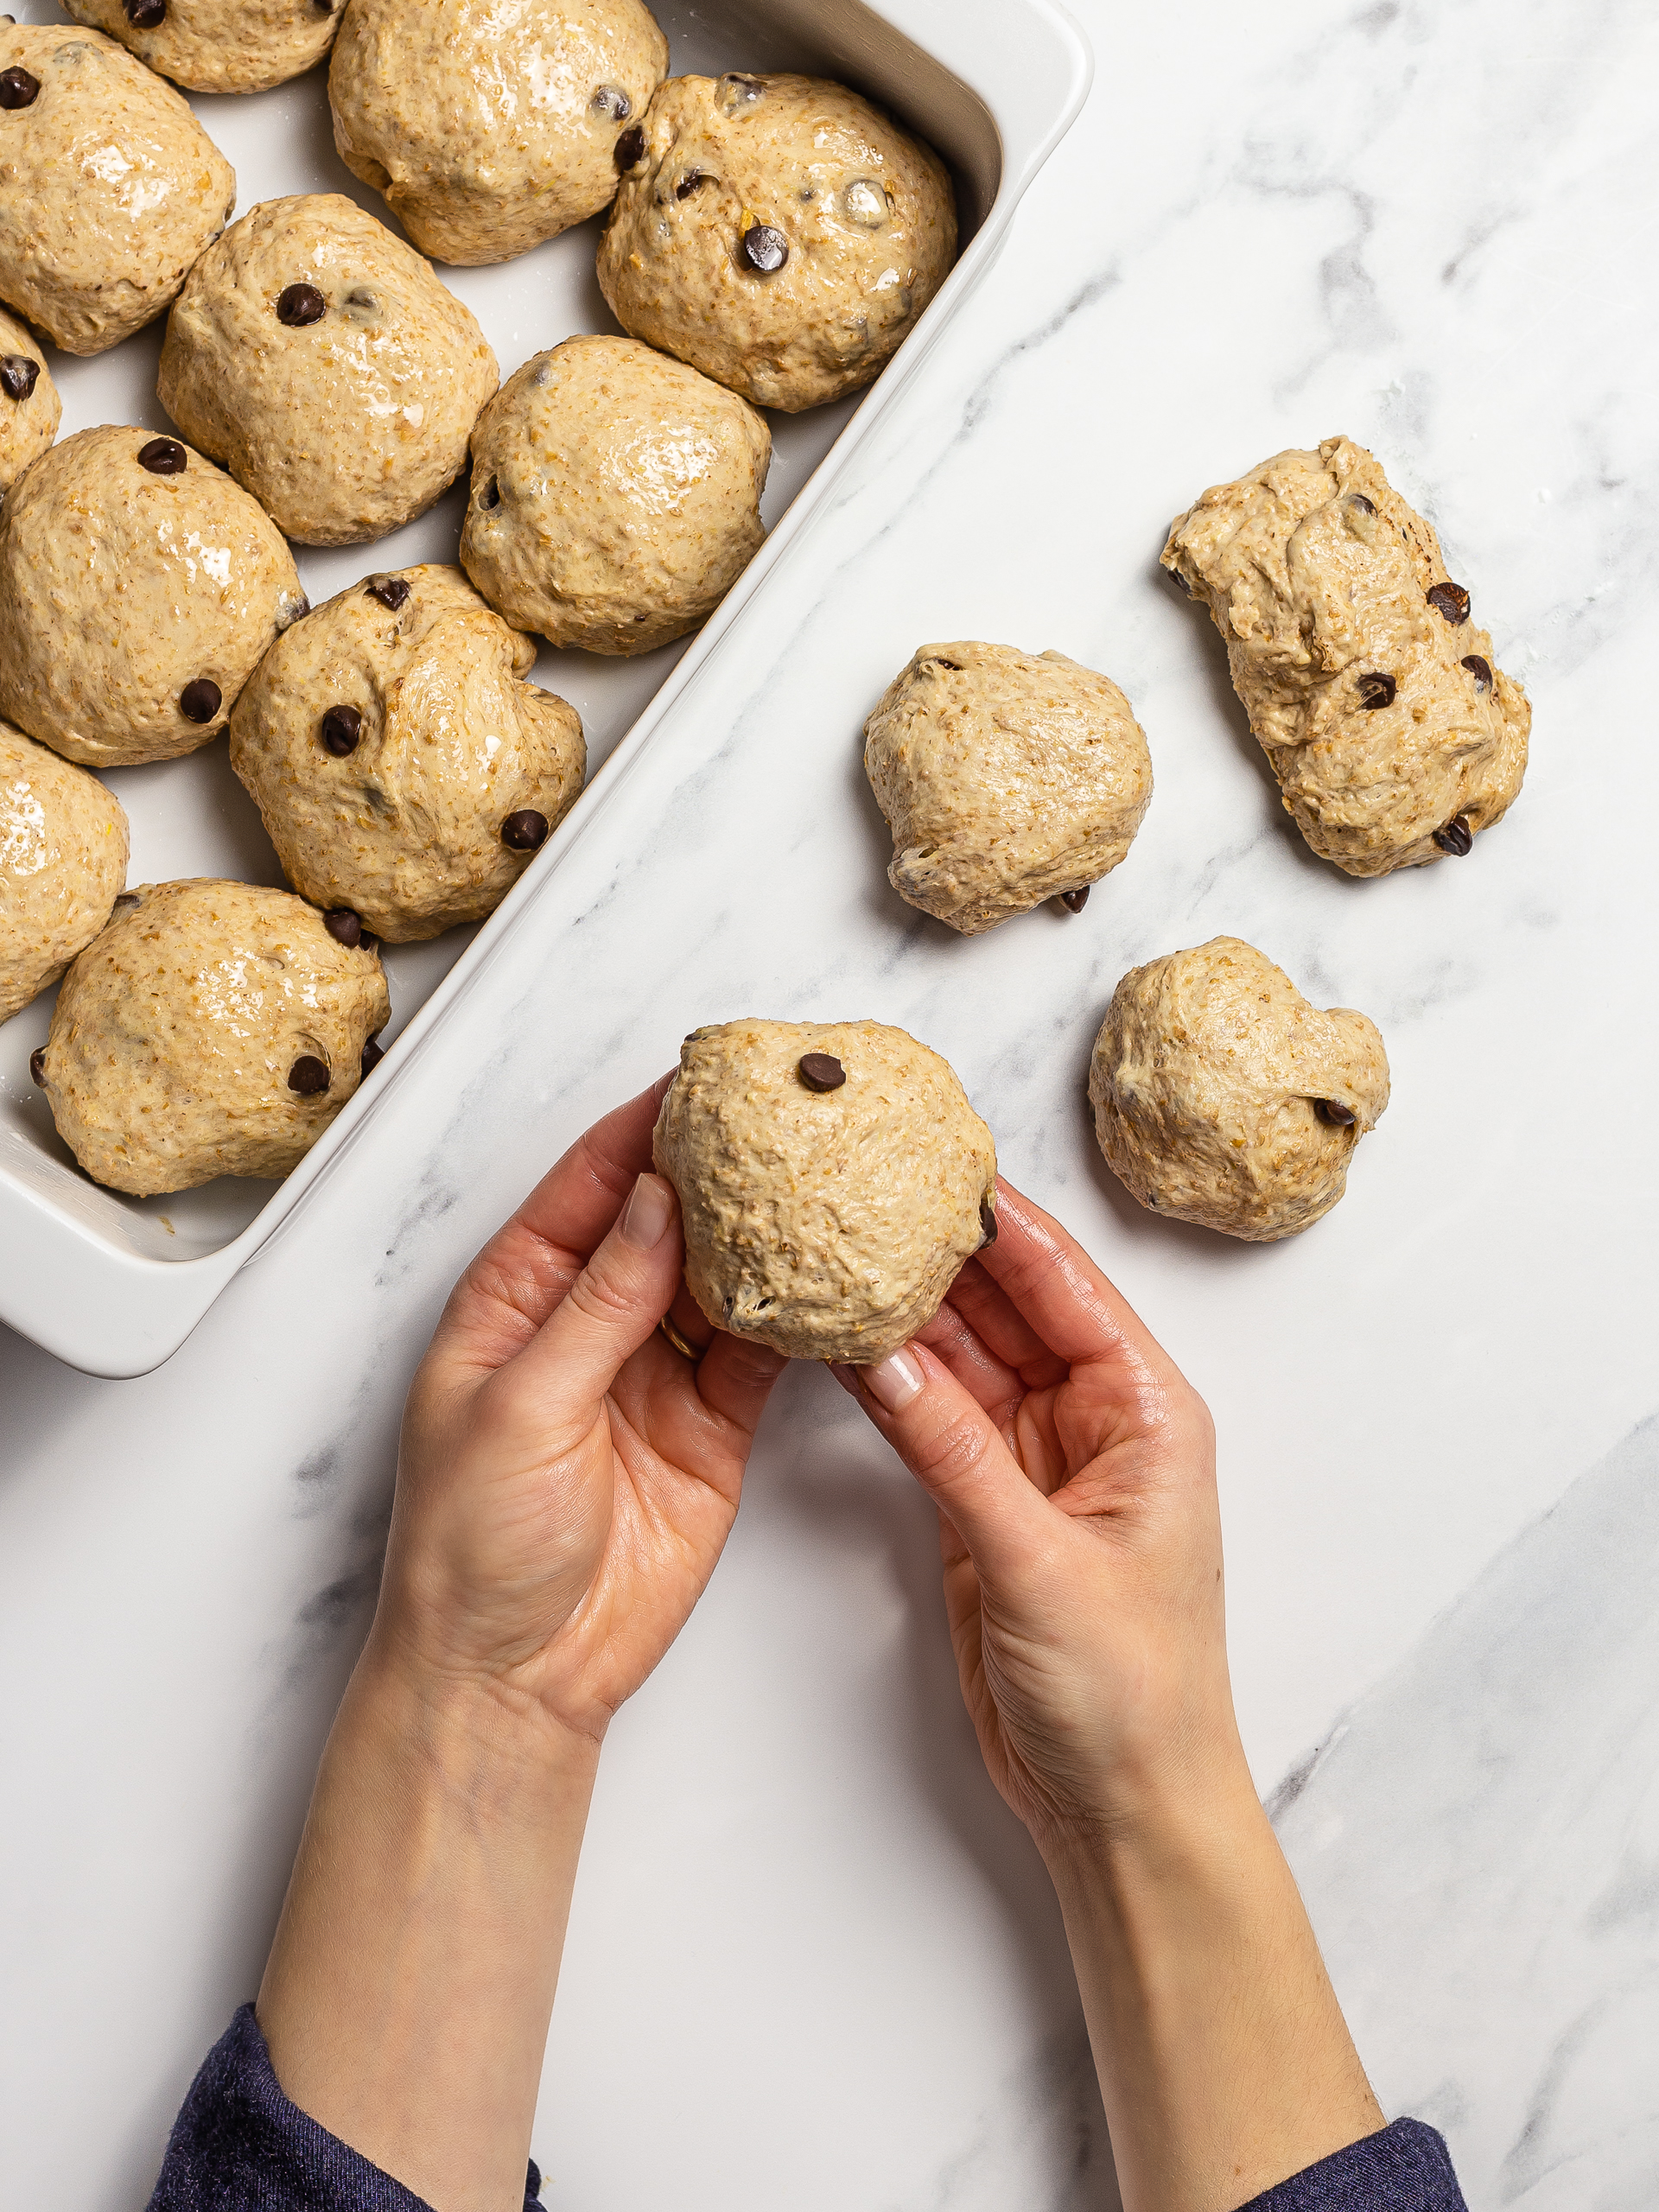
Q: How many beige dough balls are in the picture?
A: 15